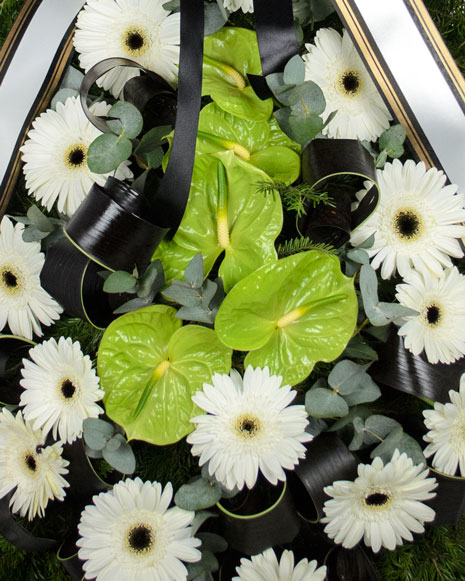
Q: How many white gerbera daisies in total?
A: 14